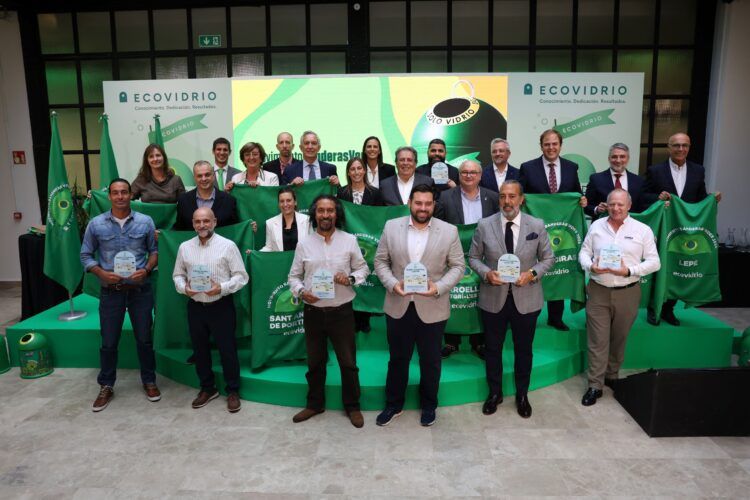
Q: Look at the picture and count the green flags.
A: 12